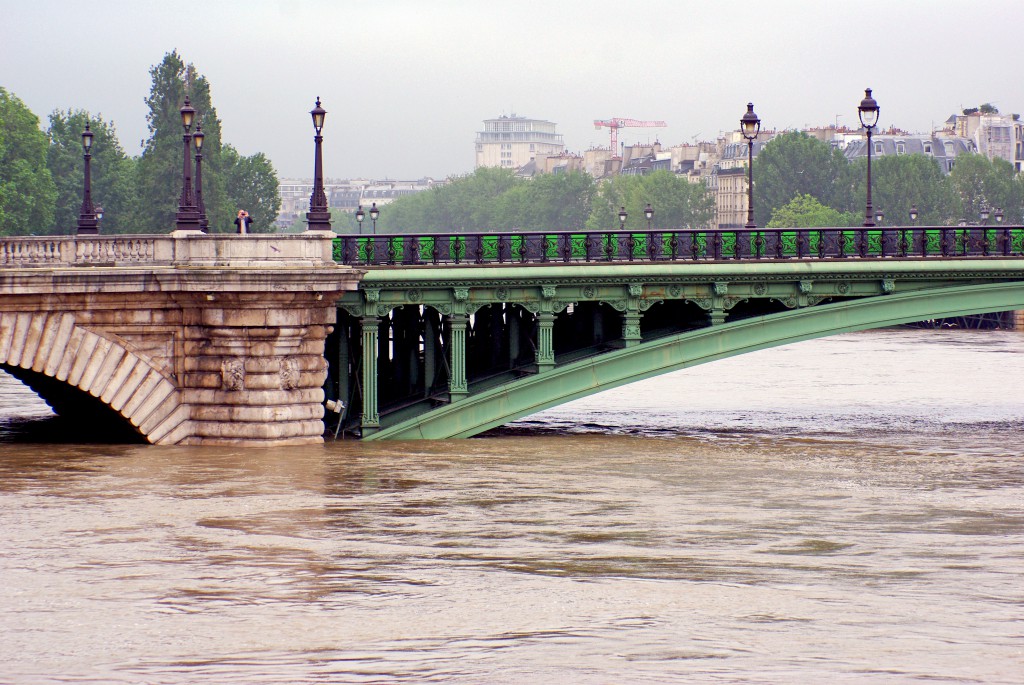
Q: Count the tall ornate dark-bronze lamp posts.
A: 6